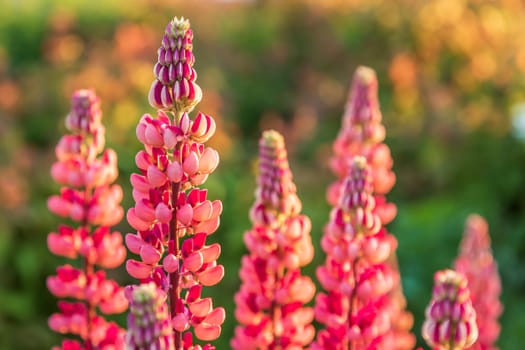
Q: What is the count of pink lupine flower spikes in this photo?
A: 8